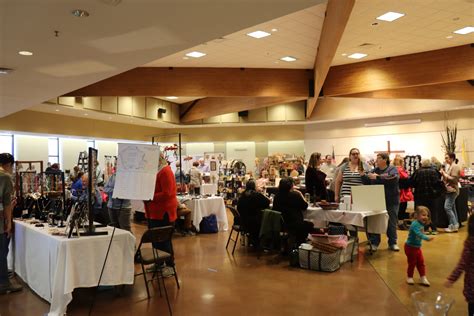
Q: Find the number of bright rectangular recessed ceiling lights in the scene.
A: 6